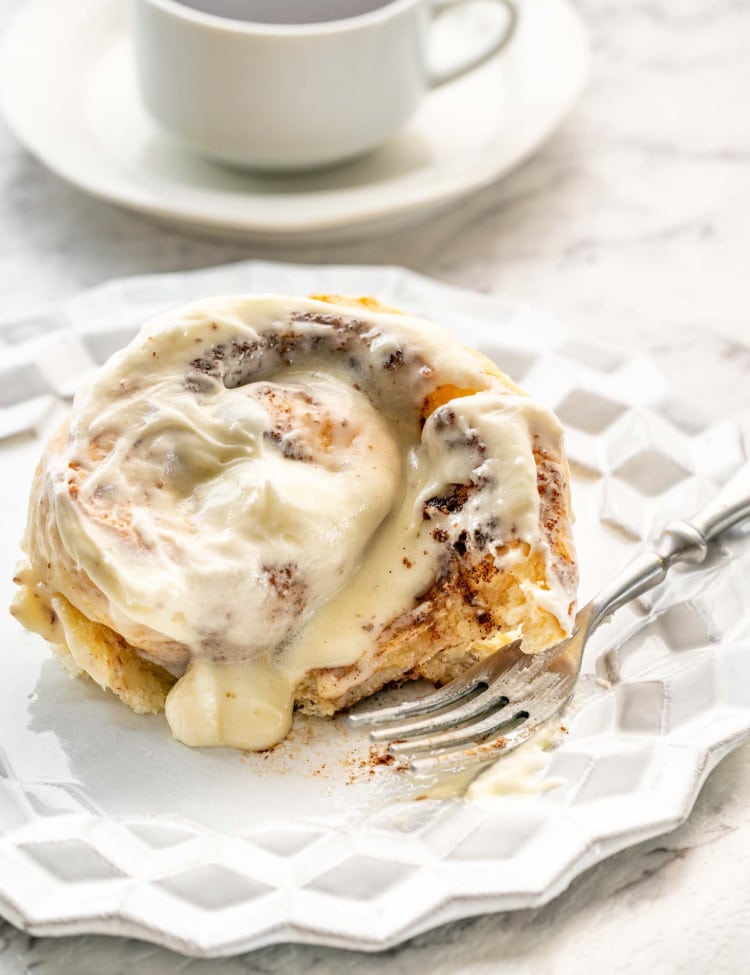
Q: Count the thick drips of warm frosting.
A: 1